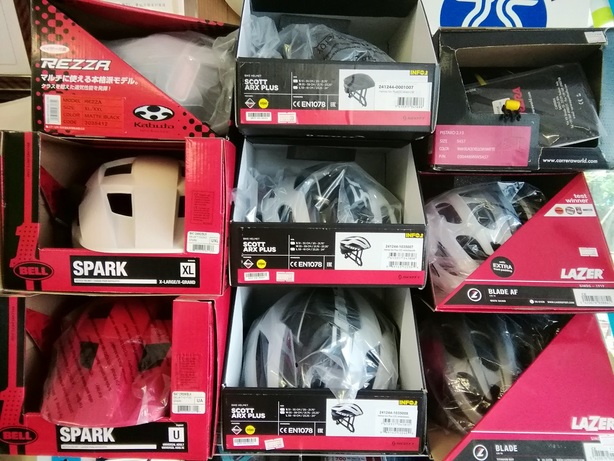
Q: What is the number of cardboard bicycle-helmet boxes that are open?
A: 9